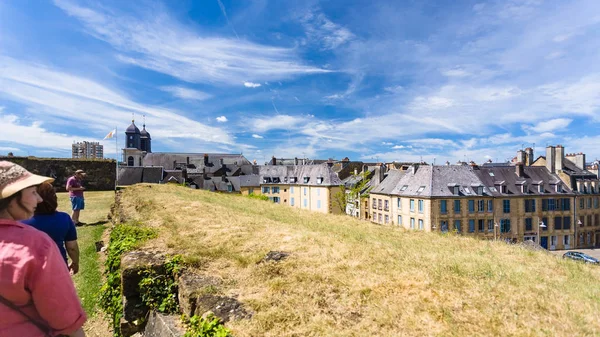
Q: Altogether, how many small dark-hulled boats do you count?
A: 0